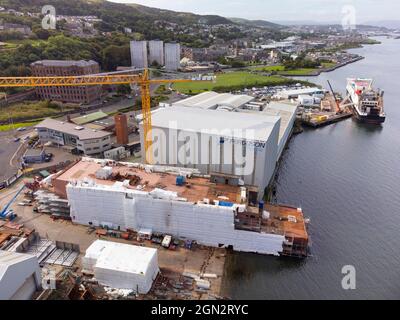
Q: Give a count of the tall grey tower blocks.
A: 3